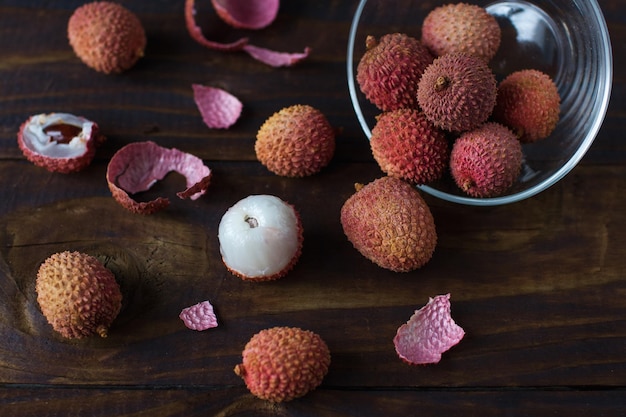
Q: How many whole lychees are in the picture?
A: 11